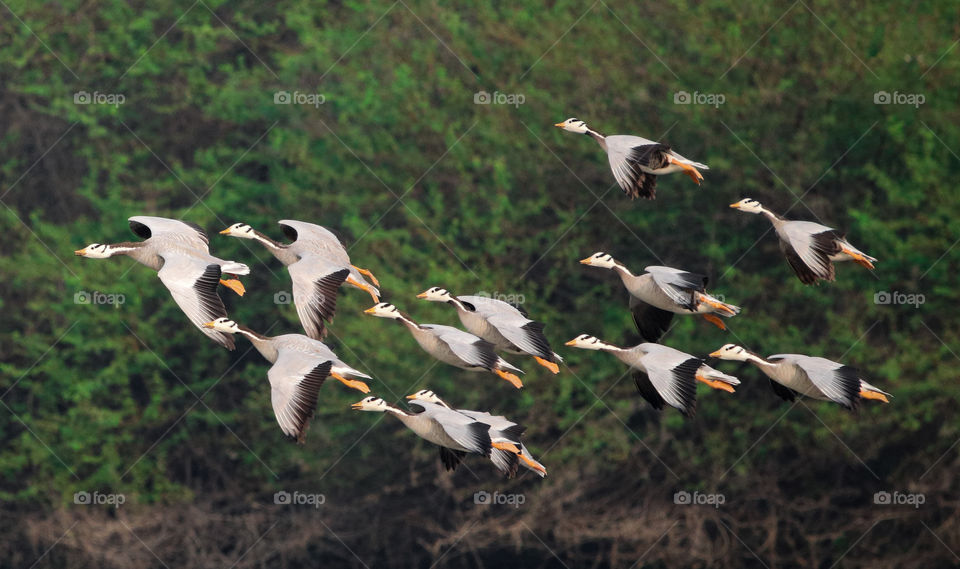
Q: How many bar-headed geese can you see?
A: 12